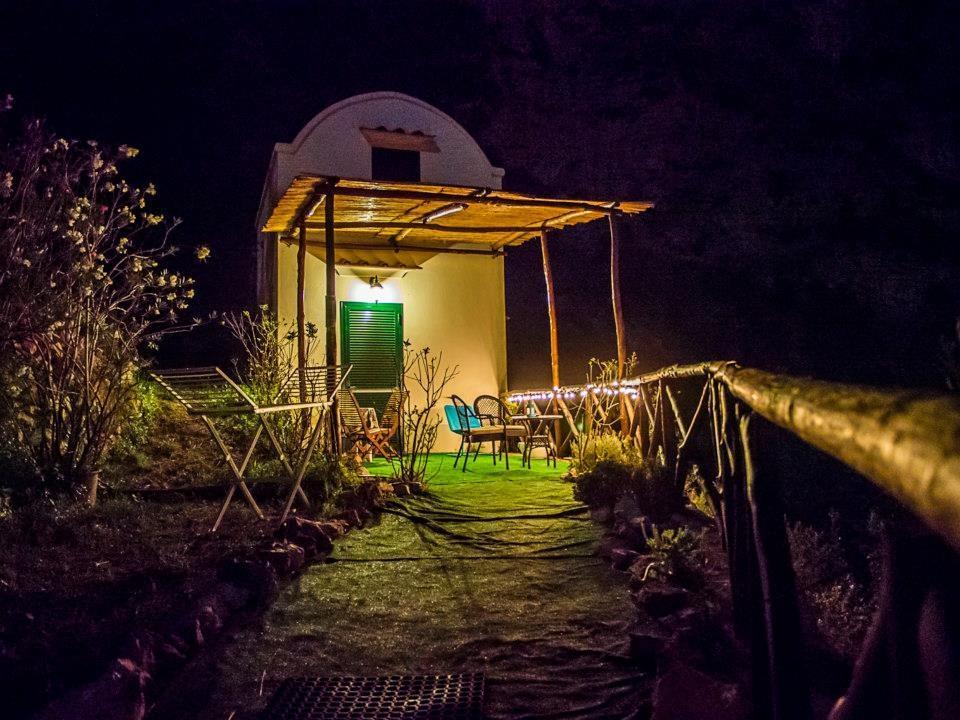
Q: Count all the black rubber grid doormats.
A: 1